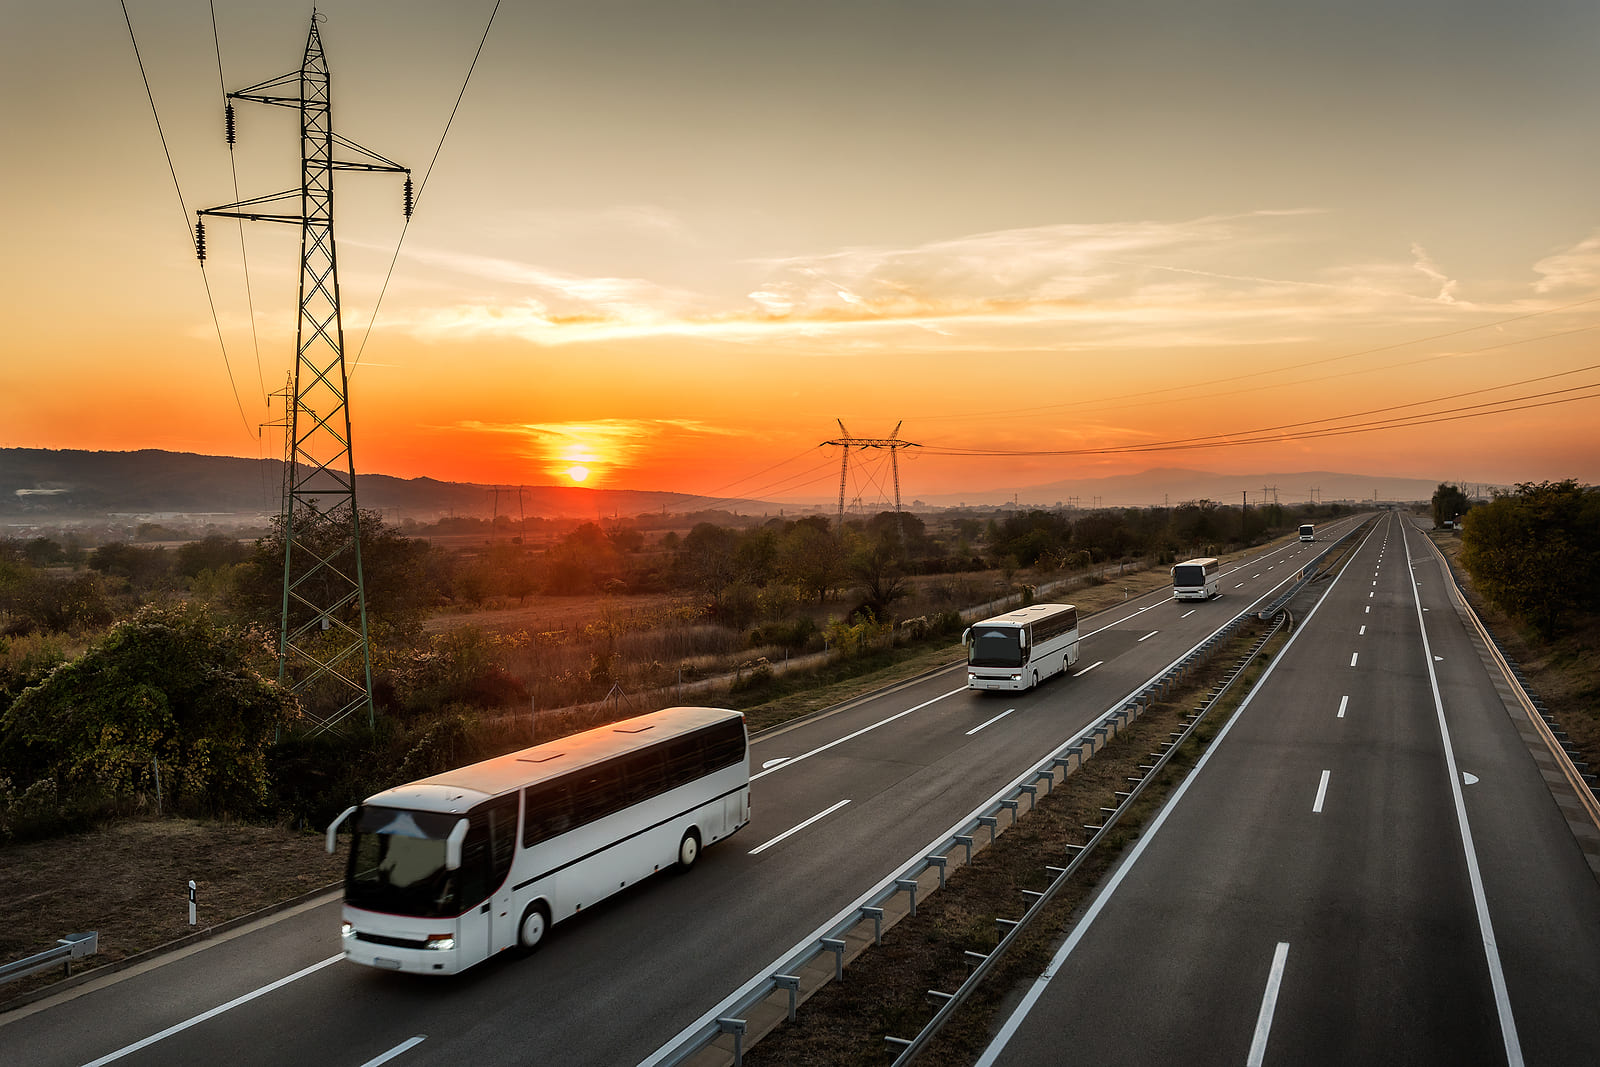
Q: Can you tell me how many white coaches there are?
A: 4